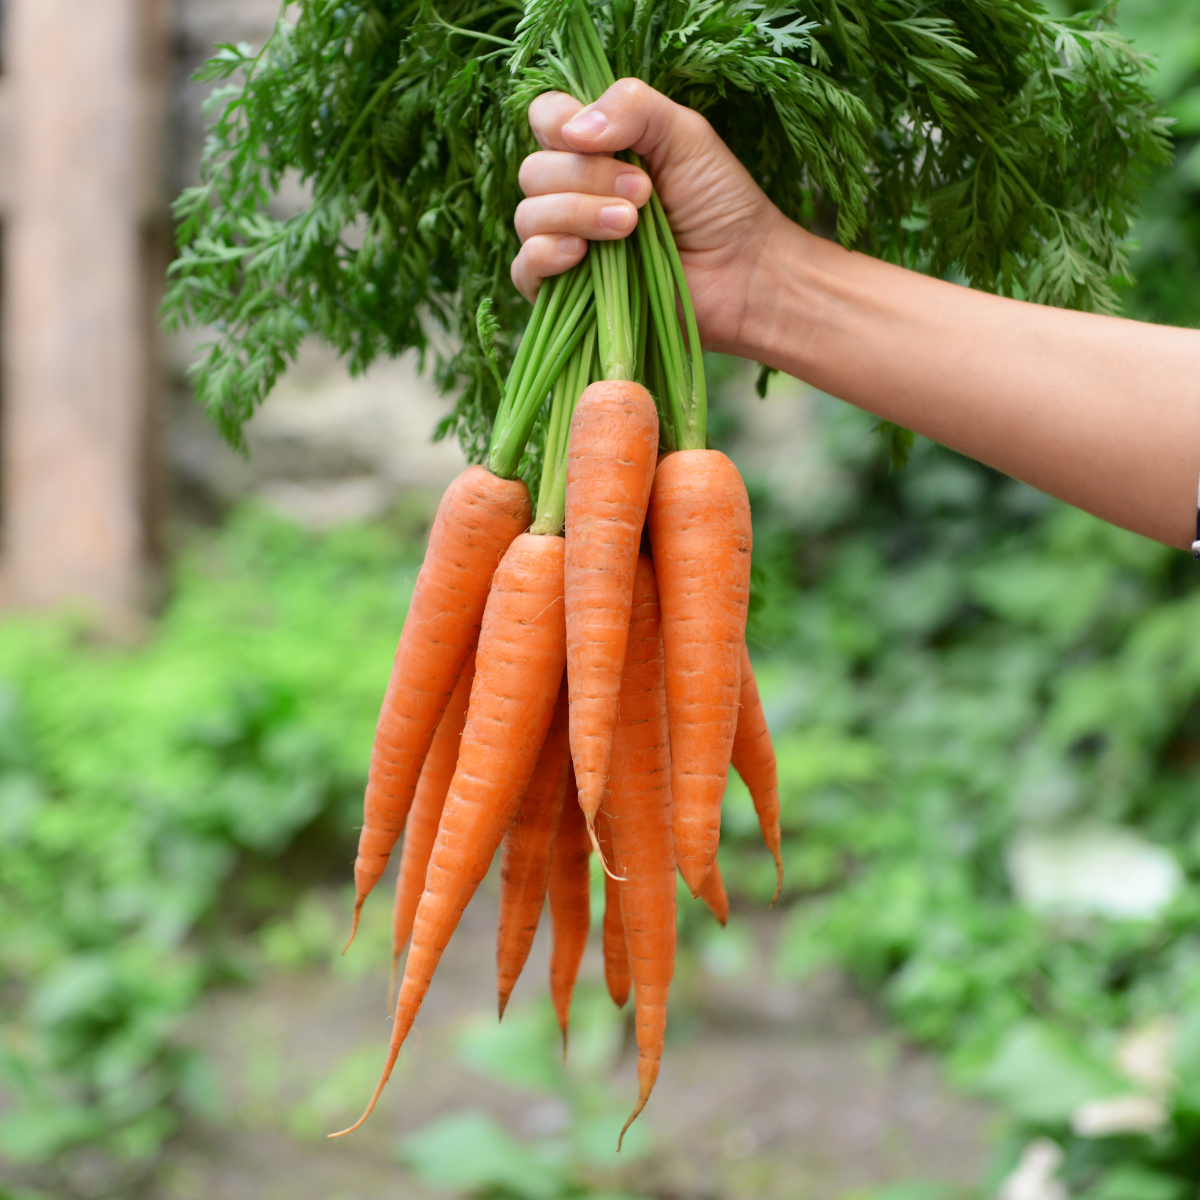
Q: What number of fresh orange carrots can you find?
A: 11